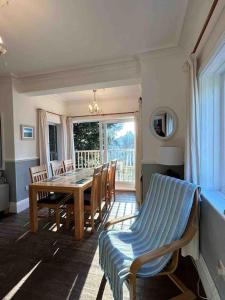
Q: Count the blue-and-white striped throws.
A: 1